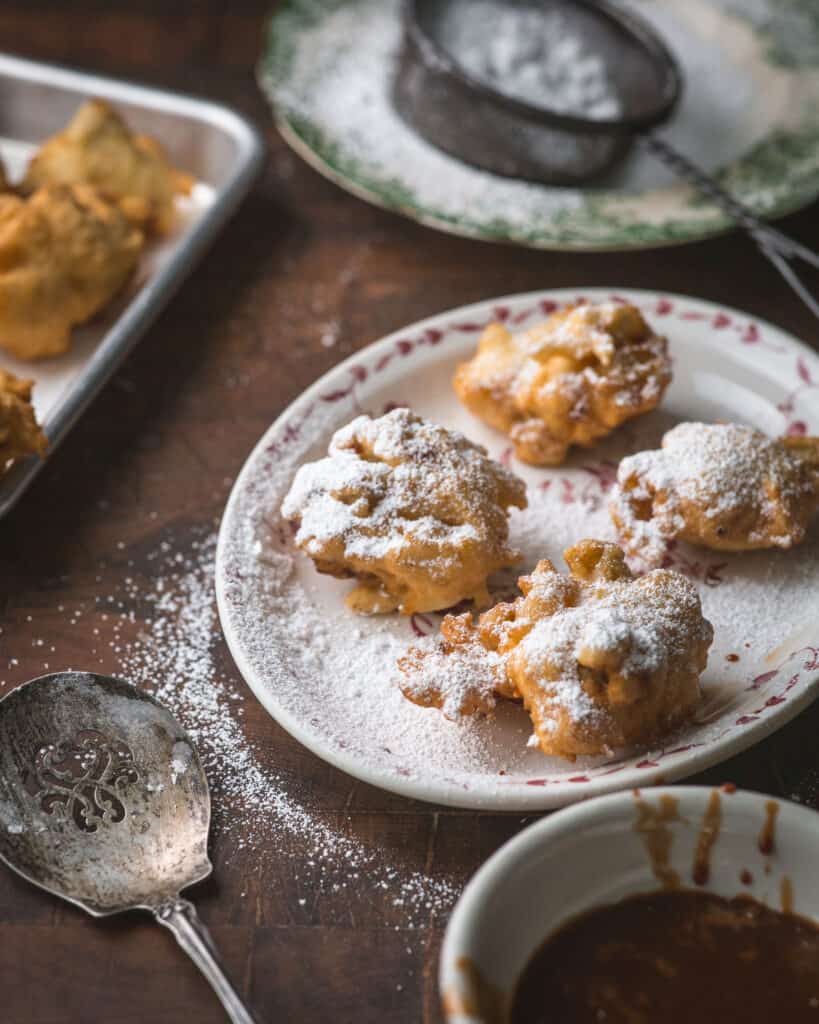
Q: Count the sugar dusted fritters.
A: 4